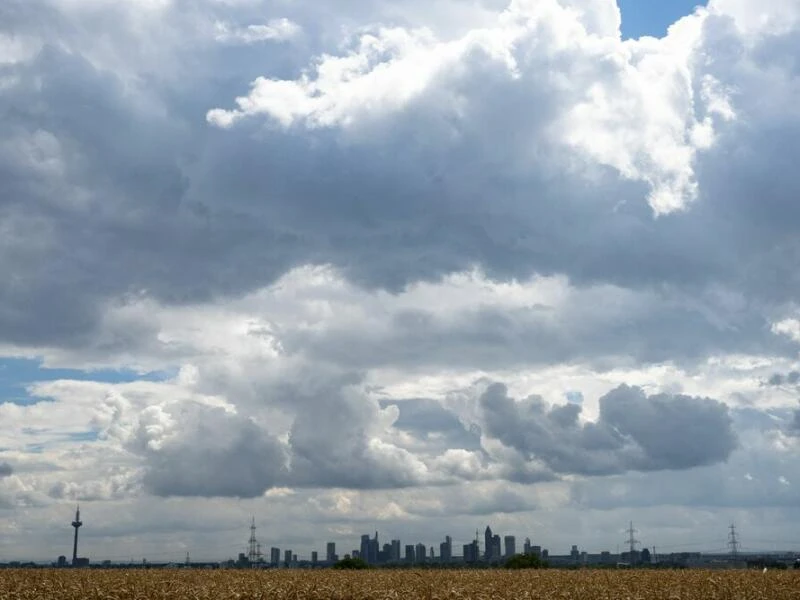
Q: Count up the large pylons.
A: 3